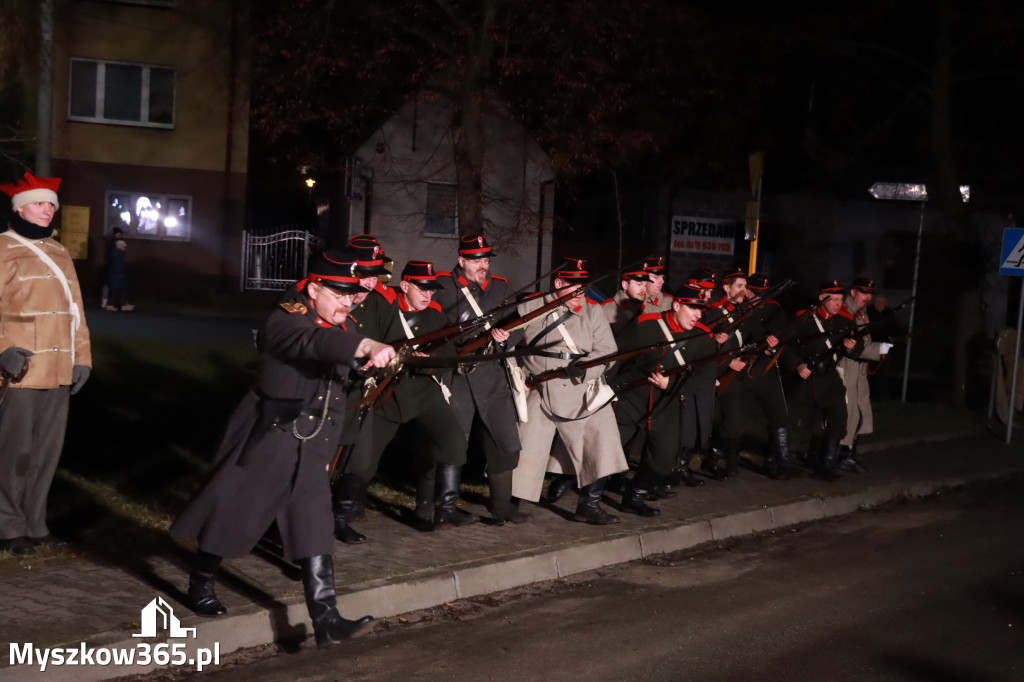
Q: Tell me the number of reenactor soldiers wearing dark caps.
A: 13